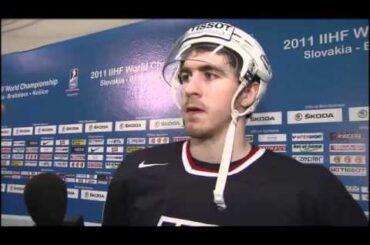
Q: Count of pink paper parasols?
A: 0